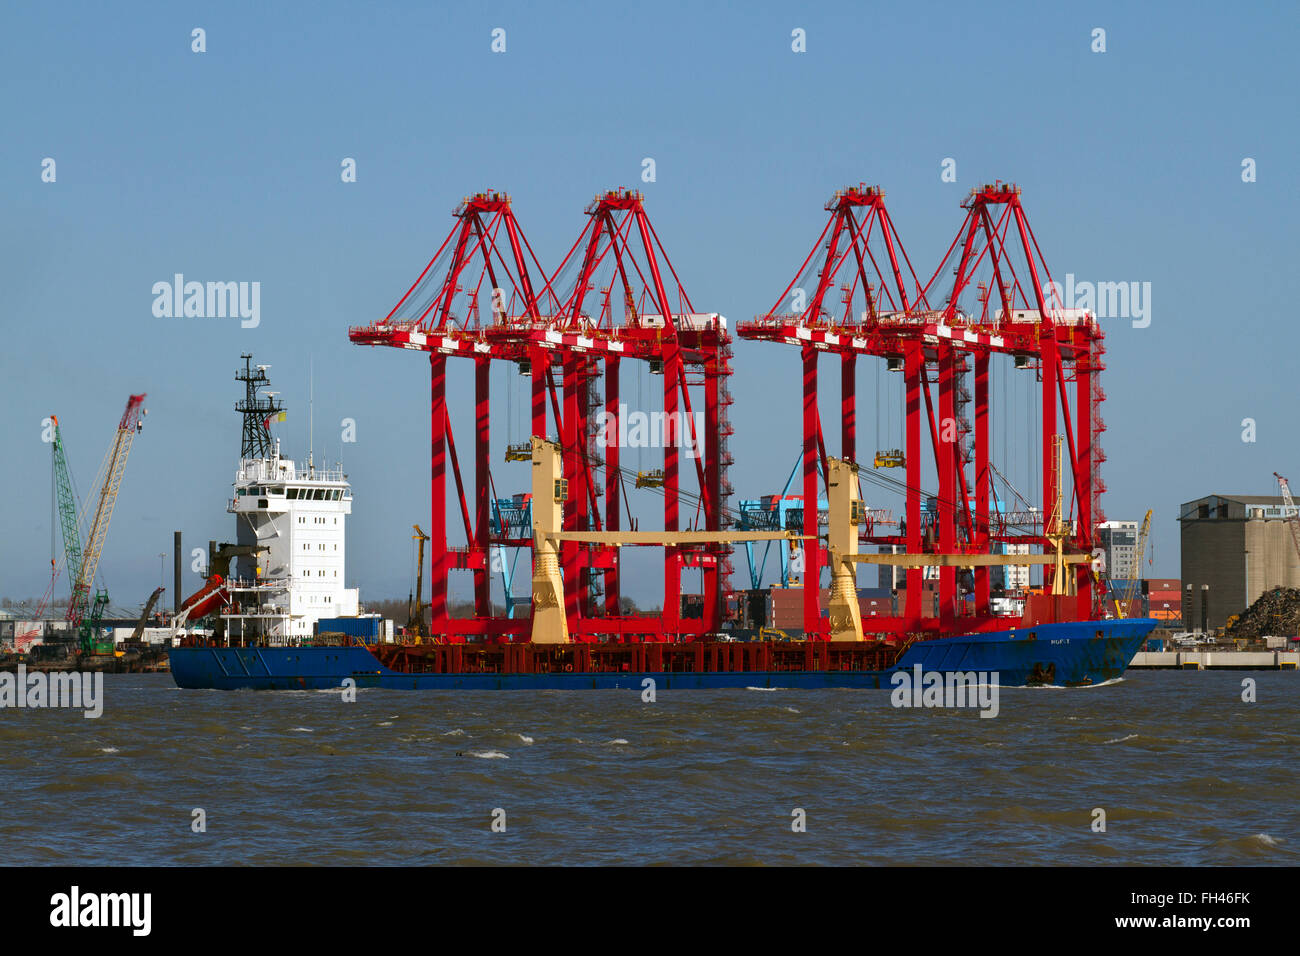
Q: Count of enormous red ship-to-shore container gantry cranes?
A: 4